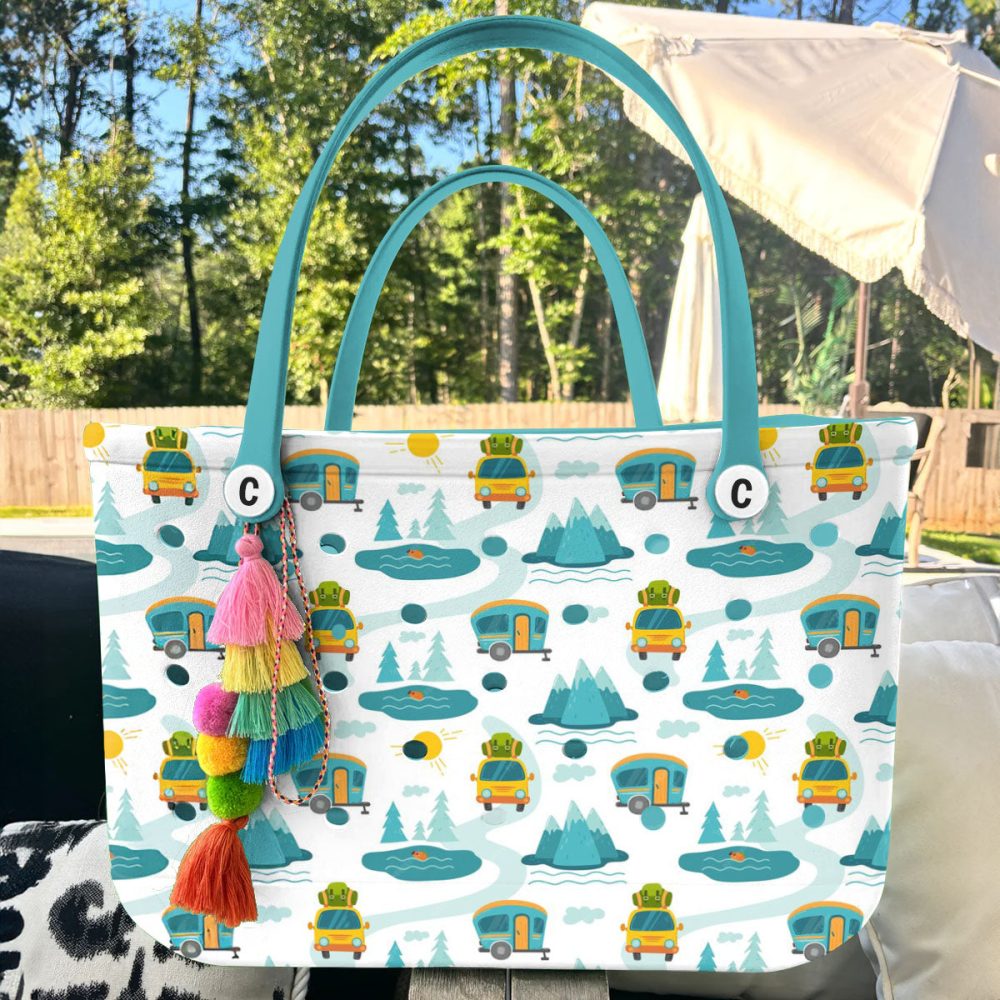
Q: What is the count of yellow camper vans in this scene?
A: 10